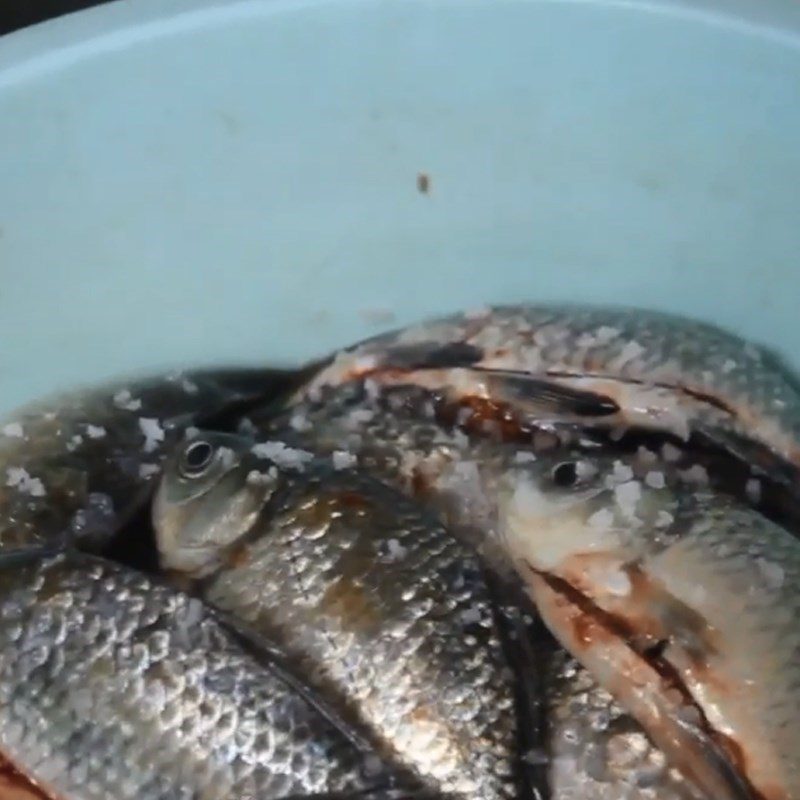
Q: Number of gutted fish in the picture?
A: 2